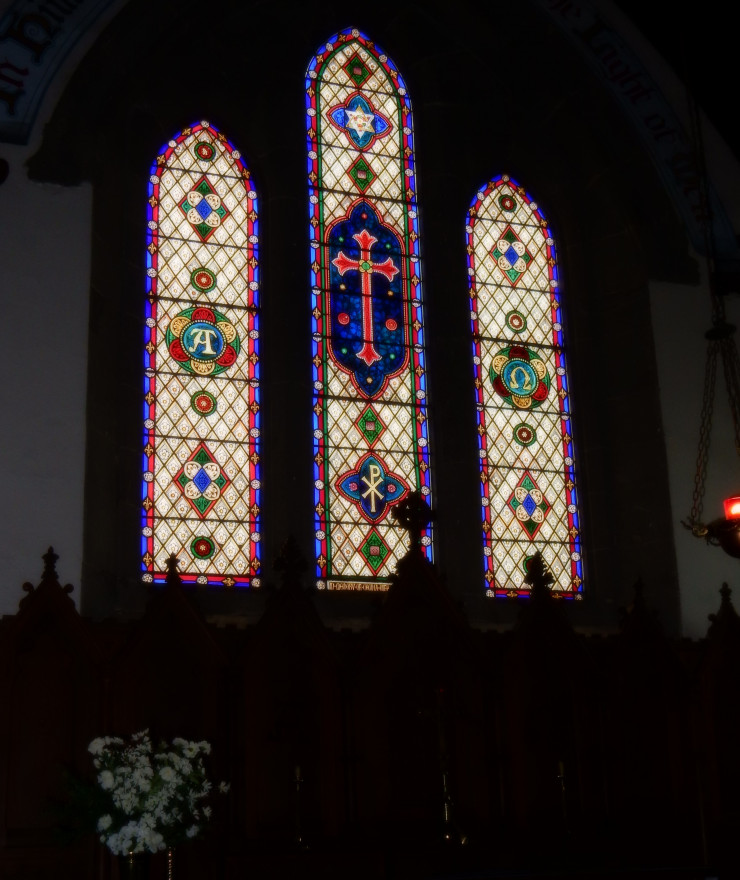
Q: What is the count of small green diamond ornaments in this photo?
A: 4